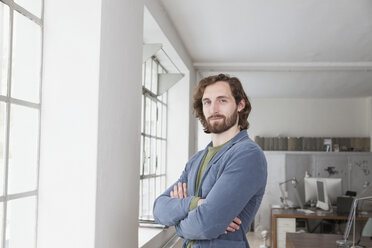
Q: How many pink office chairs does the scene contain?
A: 0